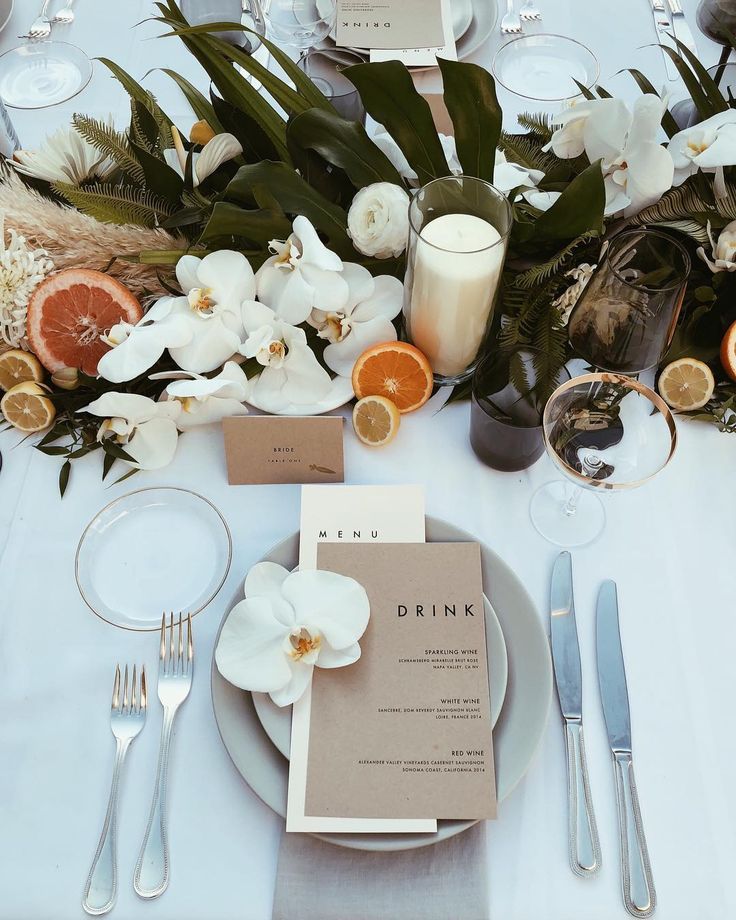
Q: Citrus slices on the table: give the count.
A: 7